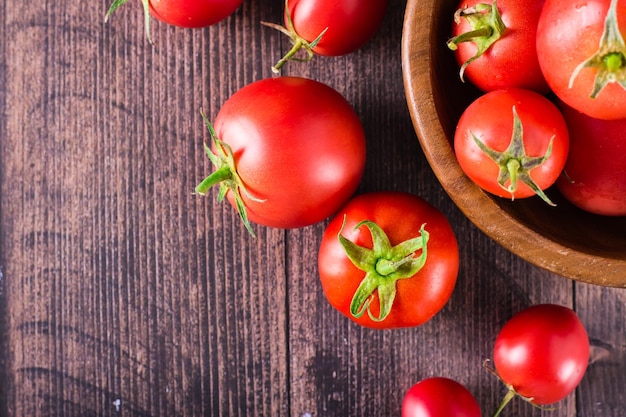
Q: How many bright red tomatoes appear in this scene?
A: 10